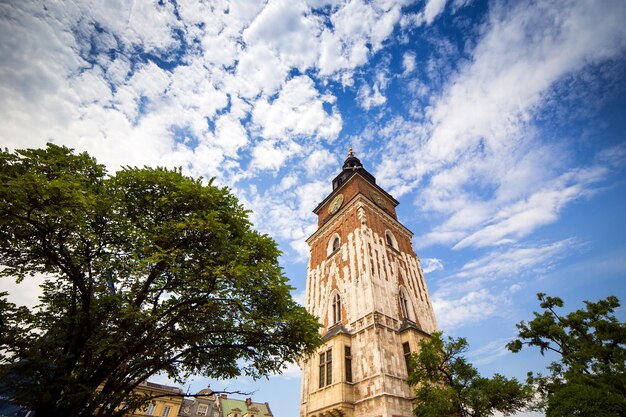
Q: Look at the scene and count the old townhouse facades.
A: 3